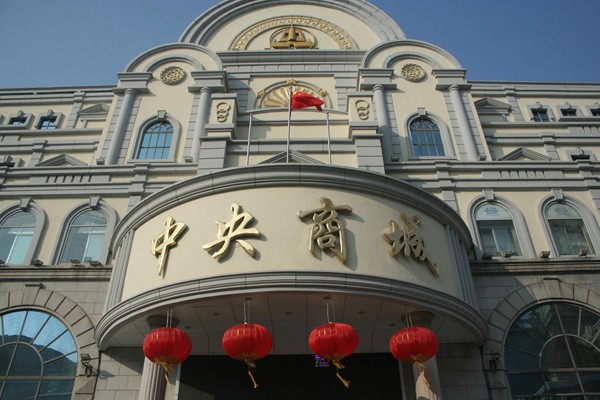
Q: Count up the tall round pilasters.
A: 4